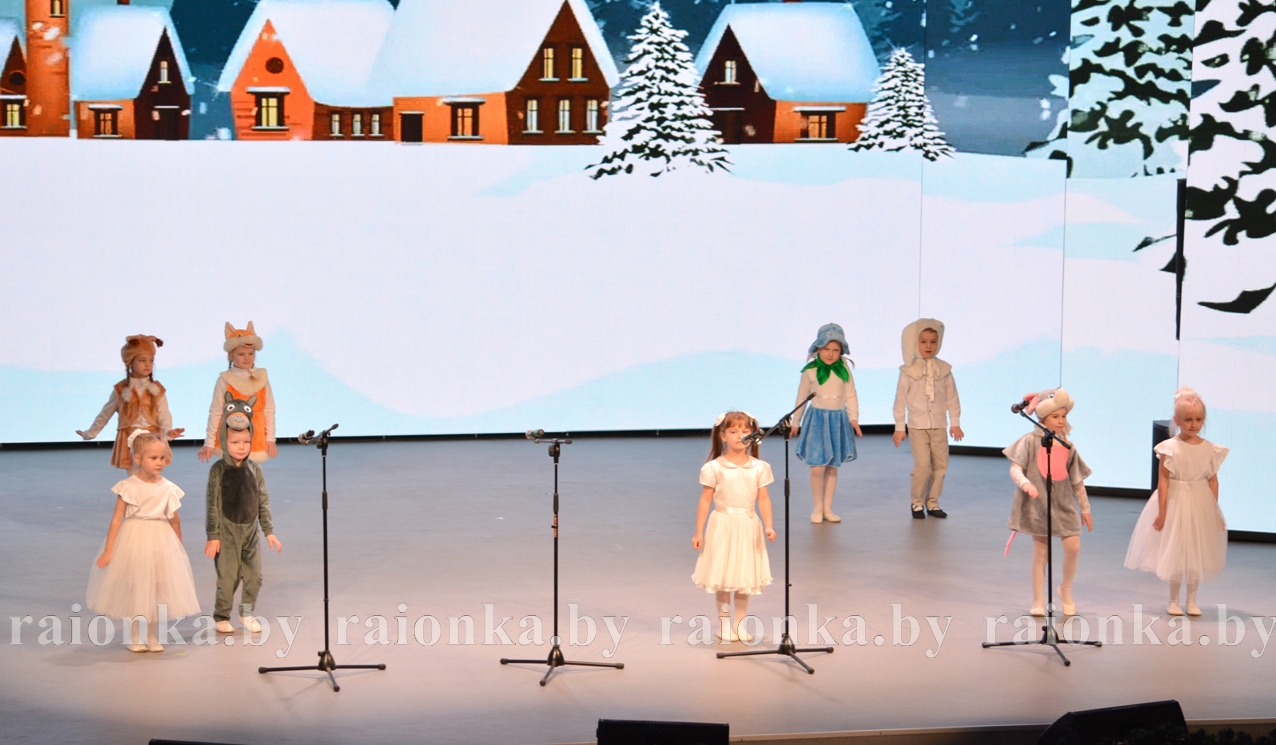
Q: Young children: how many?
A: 9